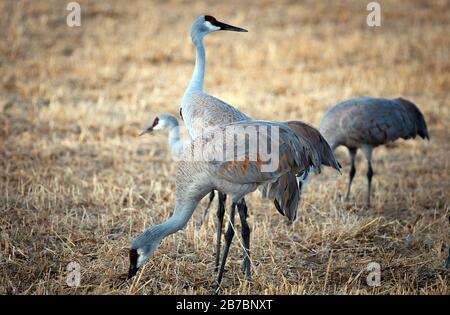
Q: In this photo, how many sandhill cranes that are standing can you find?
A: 4